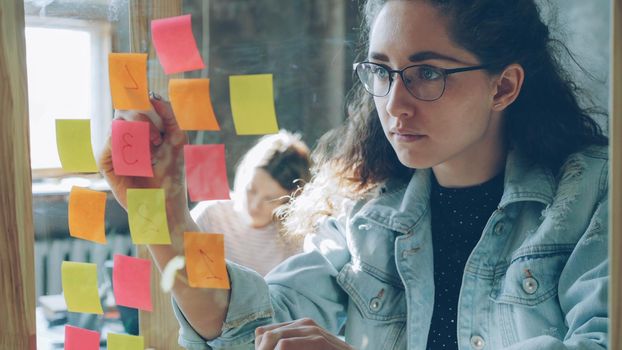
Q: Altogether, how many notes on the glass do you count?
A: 14